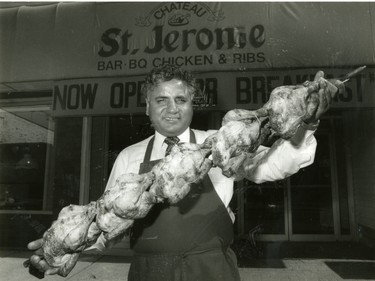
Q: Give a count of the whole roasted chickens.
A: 5